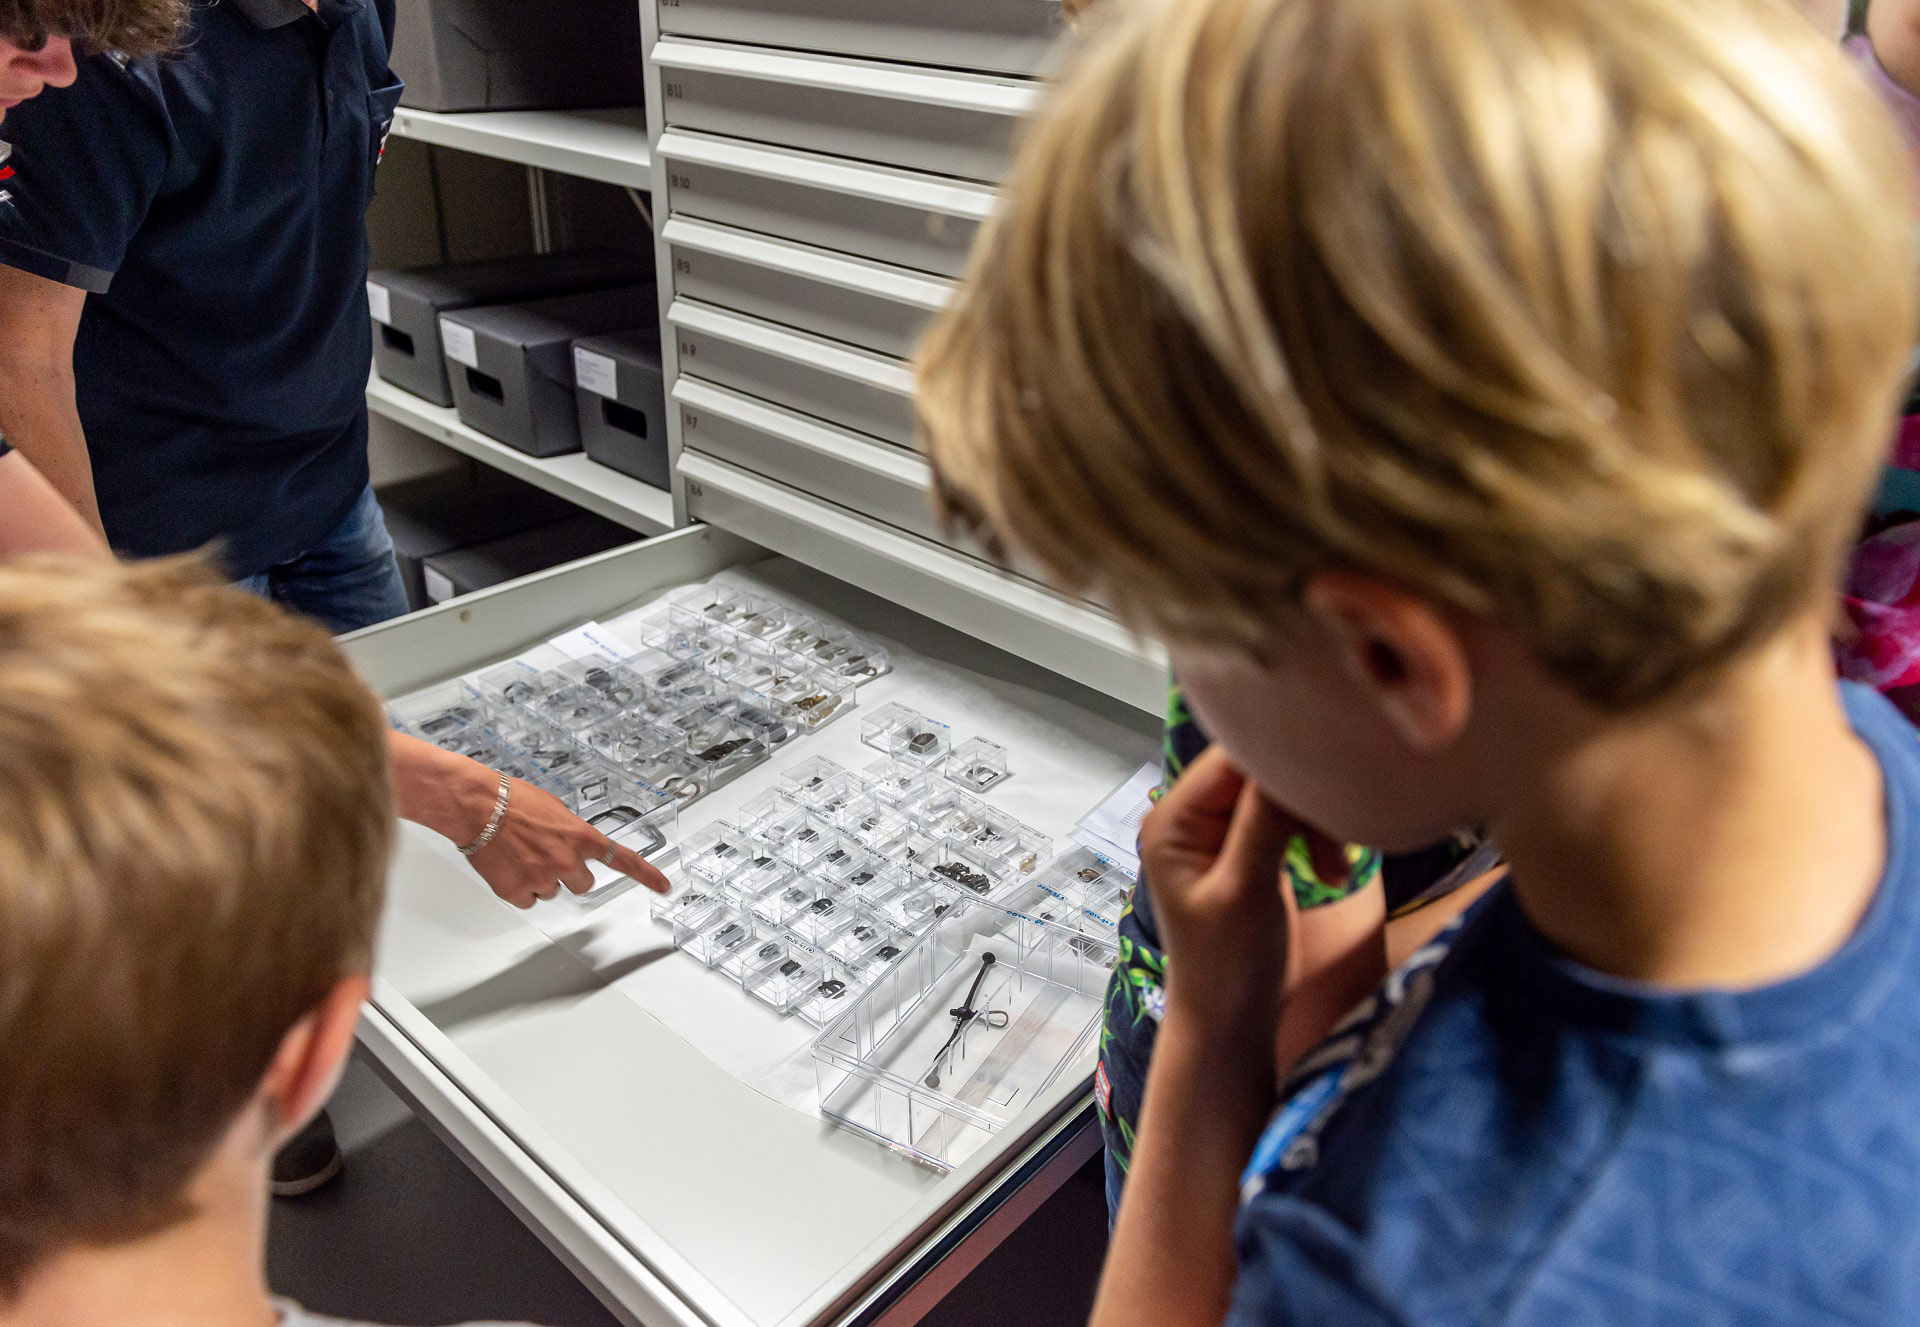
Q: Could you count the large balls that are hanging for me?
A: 0